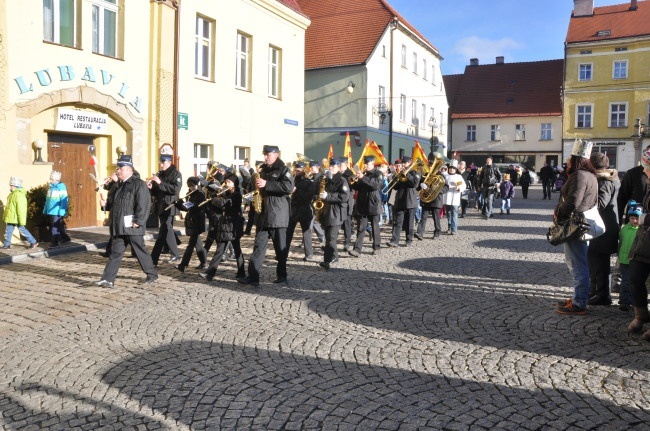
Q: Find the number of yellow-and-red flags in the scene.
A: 5